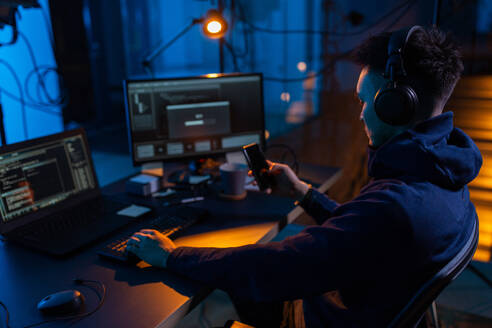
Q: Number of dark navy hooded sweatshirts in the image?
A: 1